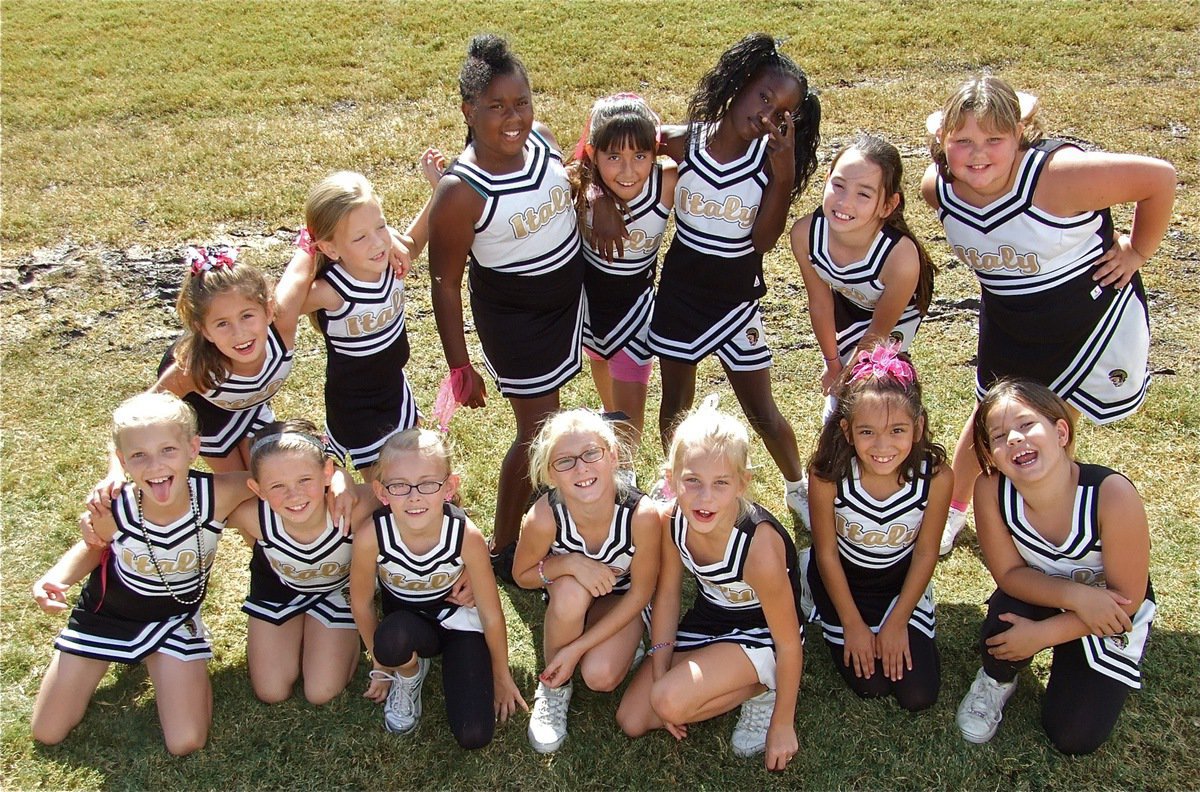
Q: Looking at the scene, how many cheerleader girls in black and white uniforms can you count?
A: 14